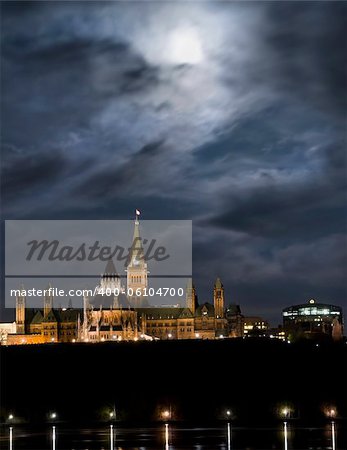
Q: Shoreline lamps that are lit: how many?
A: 7